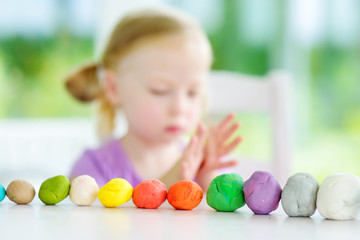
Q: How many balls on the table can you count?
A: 11